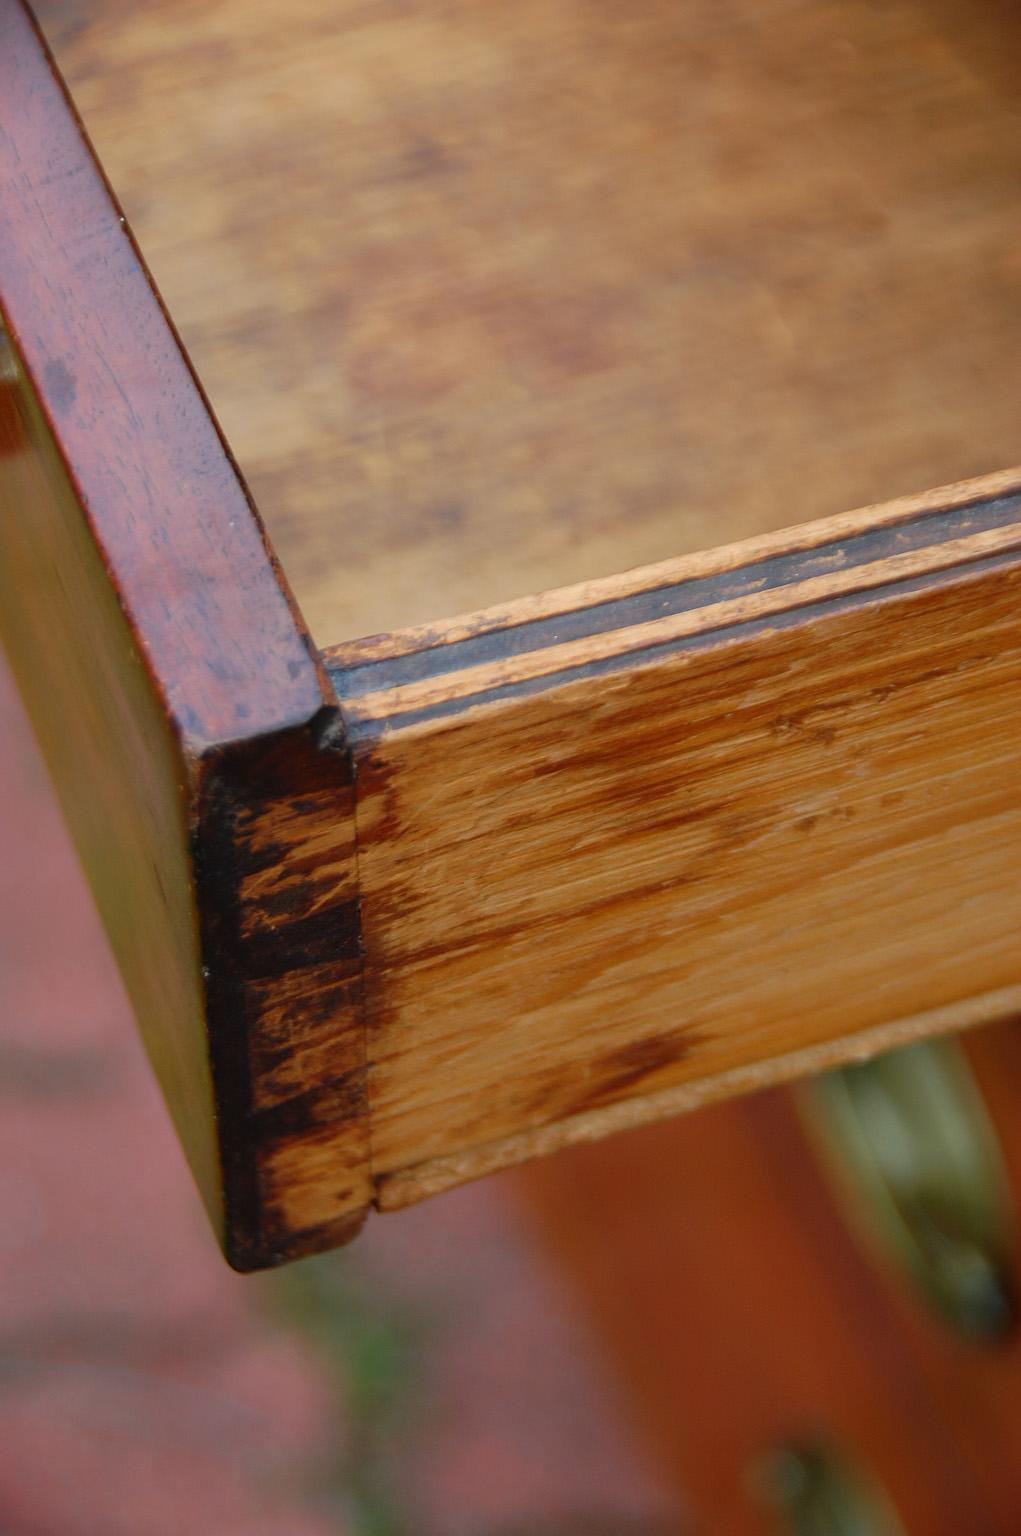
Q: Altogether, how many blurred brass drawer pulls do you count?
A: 2